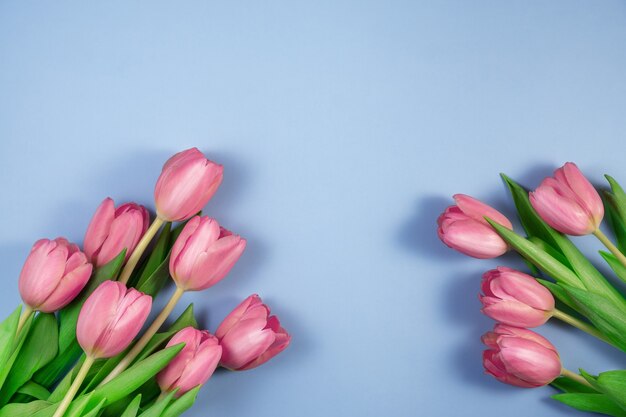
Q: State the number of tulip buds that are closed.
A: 11